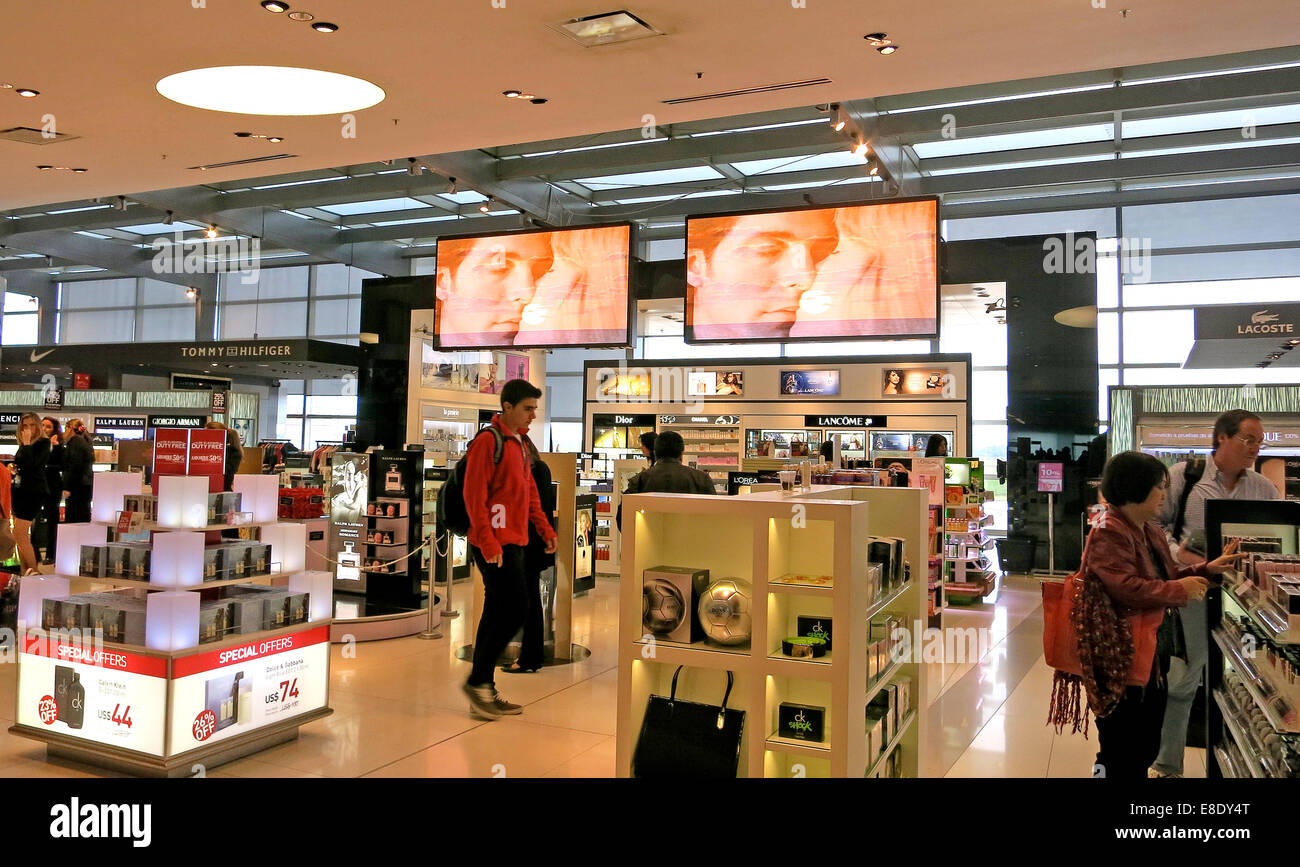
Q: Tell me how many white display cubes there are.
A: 9